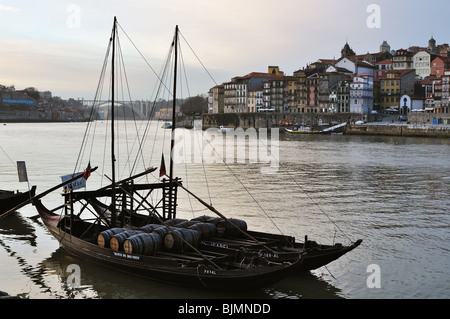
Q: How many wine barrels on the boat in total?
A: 12